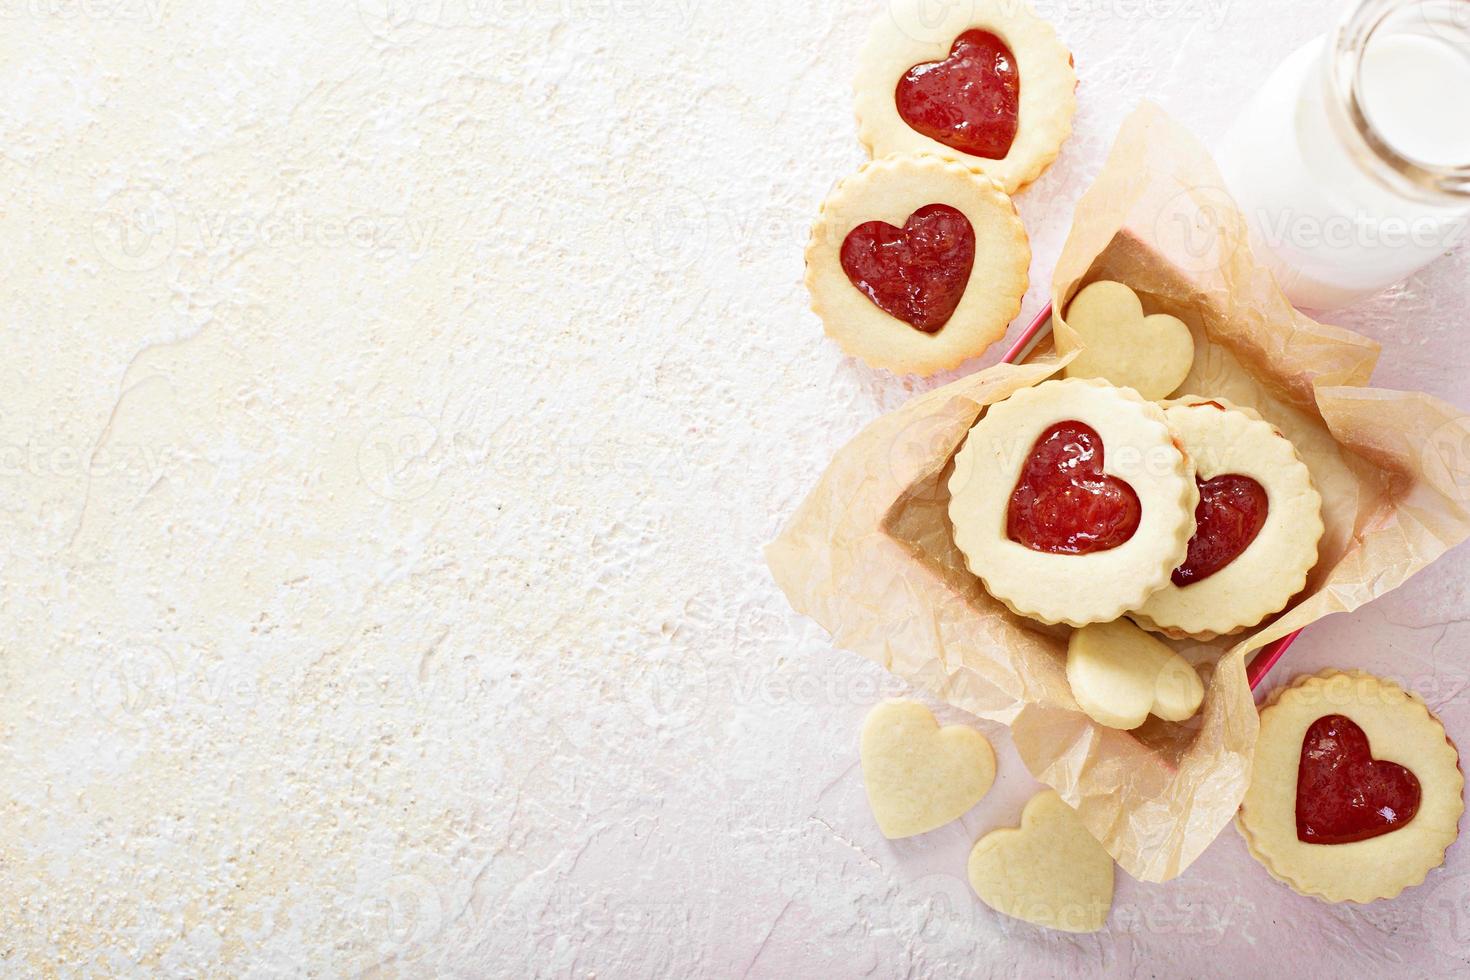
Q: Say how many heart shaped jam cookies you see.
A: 5